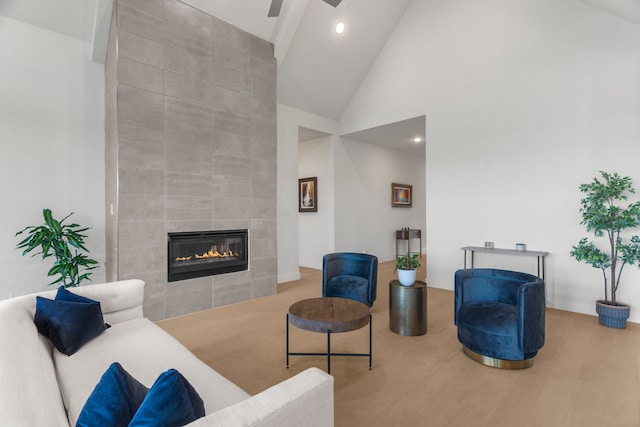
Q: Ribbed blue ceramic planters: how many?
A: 1